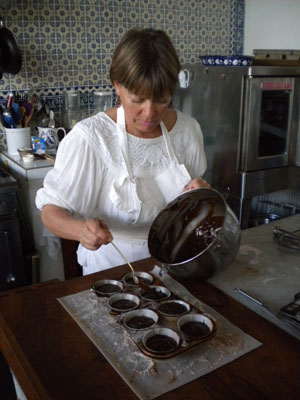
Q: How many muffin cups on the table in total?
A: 8